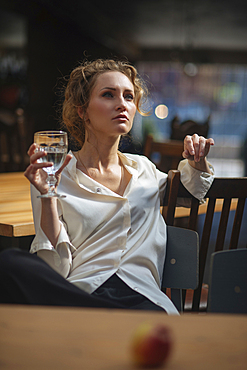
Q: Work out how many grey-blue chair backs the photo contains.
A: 2